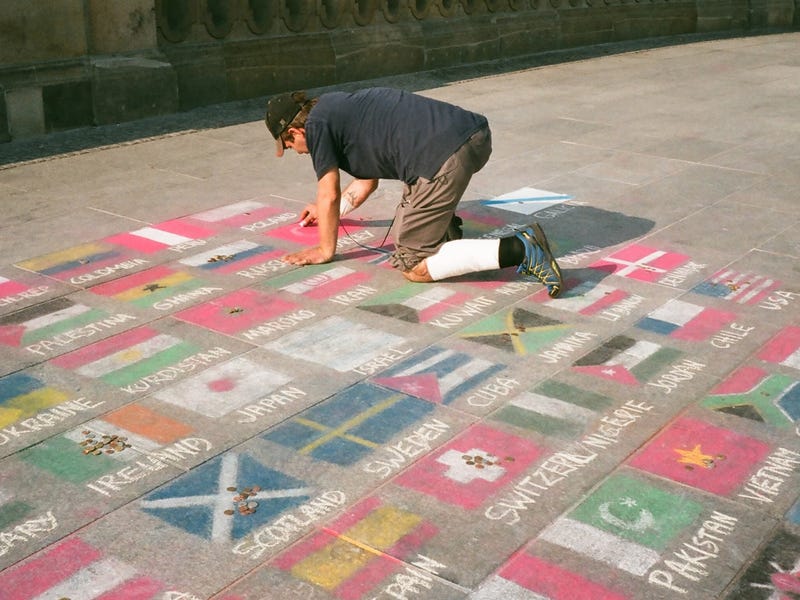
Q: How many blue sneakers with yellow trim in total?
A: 1